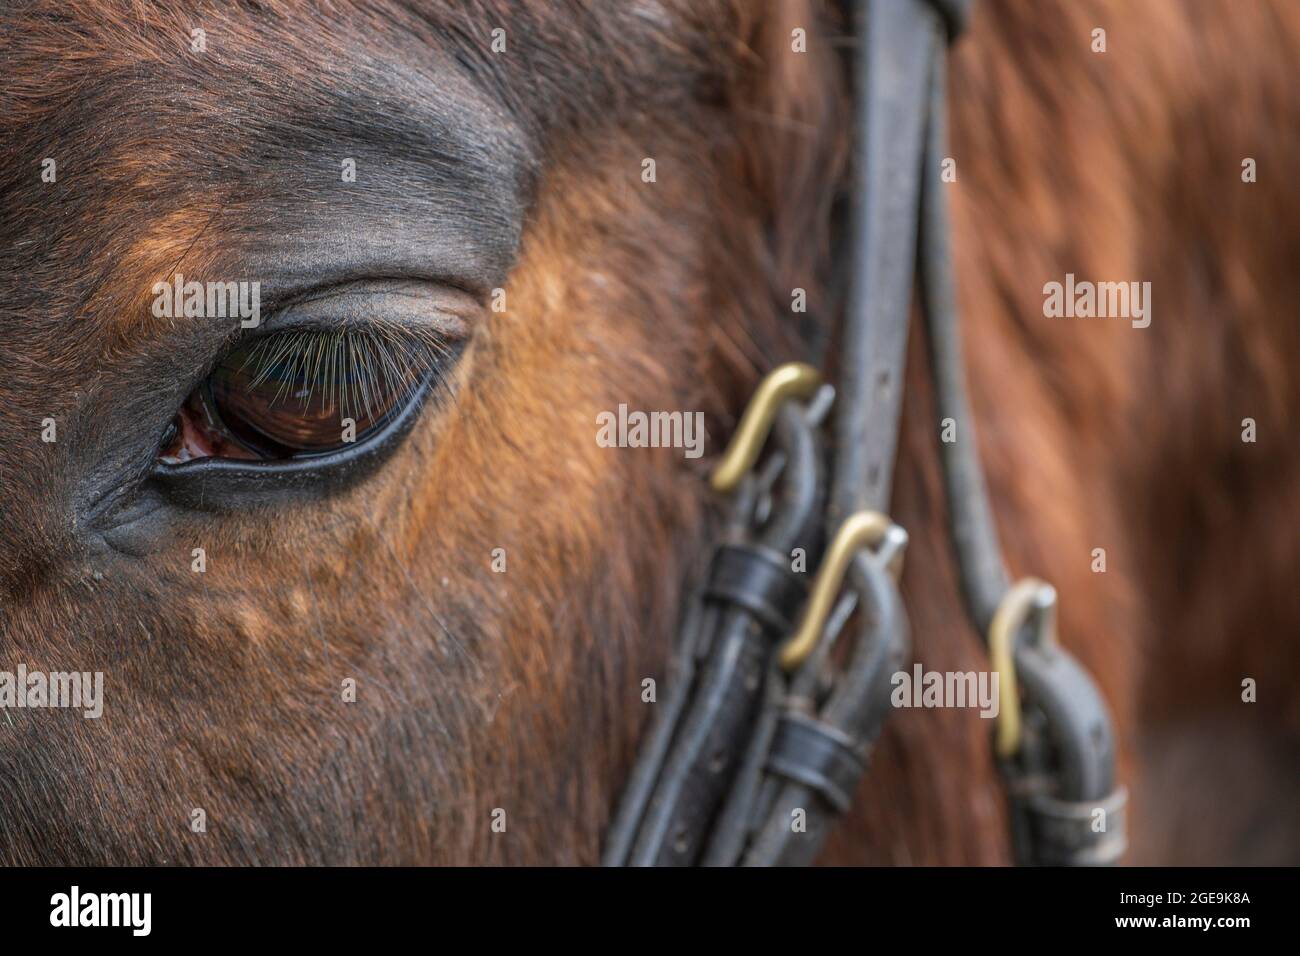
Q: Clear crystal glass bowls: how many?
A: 0